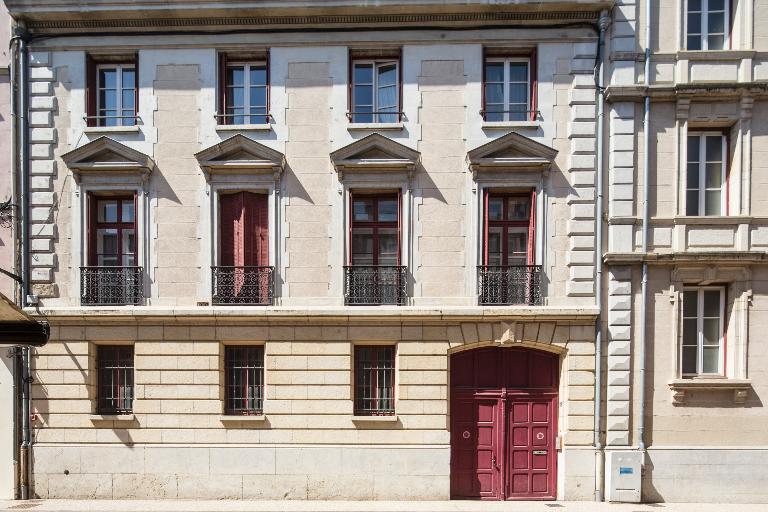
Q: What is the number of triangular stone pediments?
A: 4